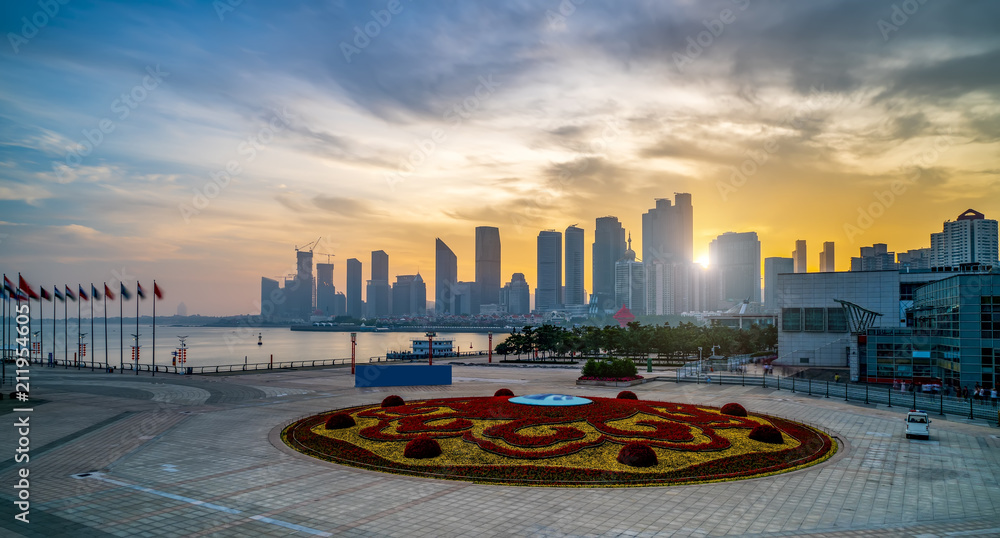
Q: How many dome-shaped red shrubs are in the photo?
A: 8